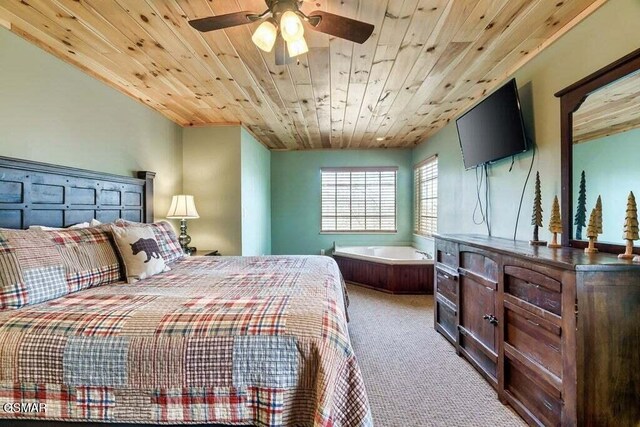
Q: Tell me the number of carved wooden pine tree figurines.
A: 4